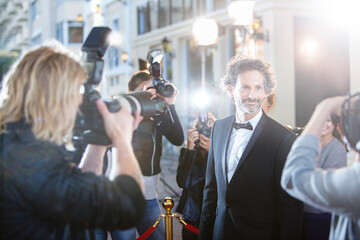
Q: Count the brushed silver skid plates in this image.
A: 0